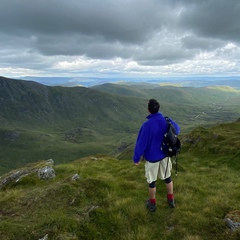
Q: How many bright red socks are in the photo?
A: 2